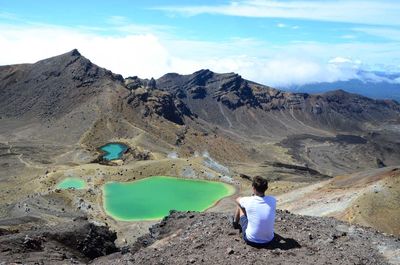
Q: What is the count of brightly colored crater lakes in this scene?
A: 3